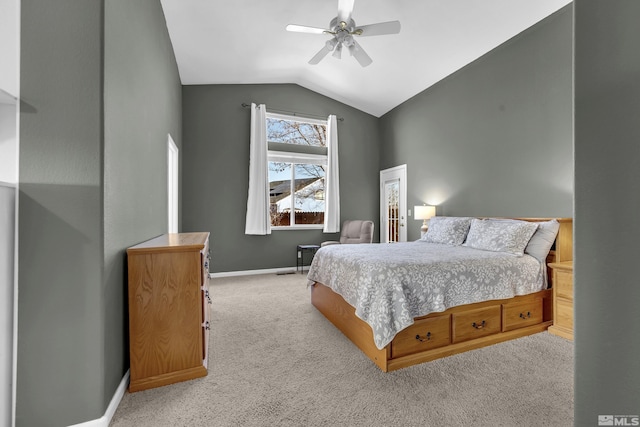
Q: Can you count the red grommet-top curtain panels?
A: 0